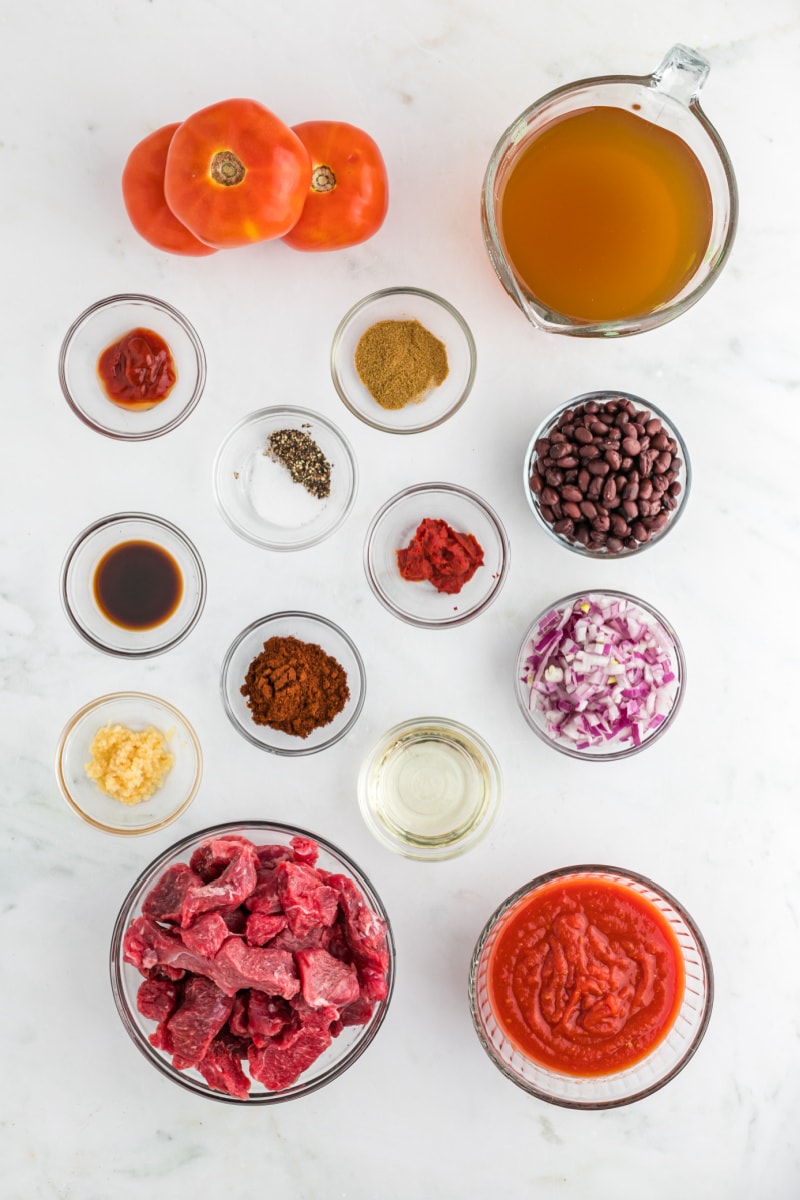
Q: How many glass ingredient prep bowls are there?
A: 12